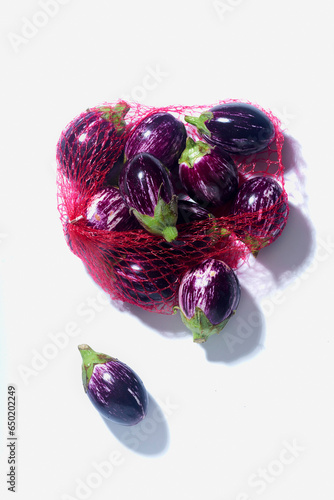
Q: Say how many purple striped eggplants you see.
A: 11